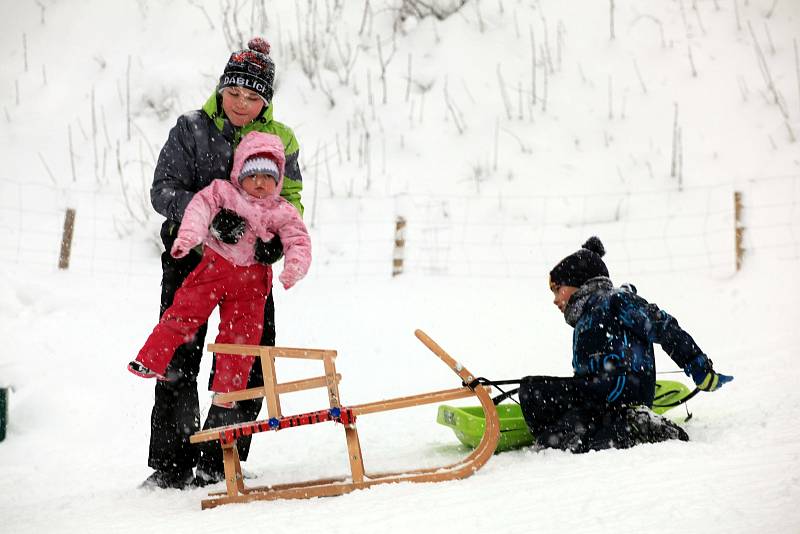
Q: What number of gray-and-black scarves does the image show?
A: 1